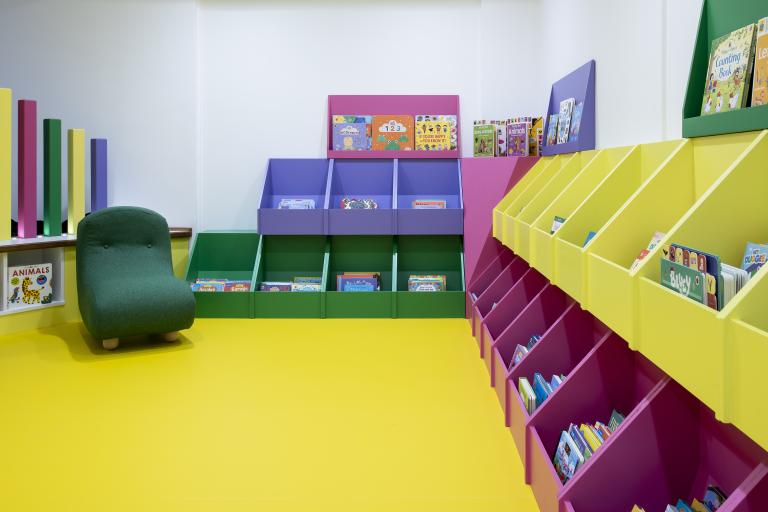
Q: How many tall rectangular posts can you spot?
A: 5